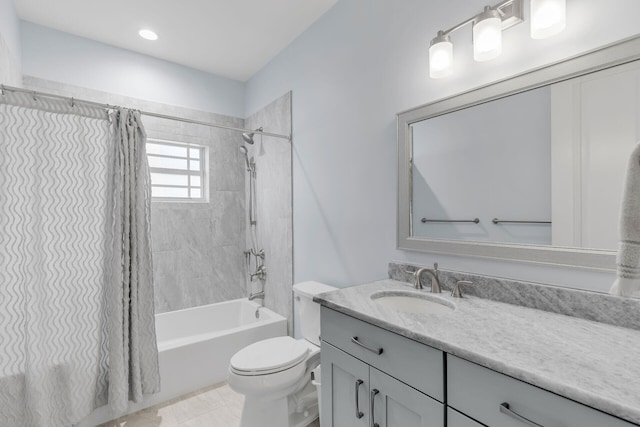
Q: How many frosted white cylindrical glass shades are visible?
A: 3